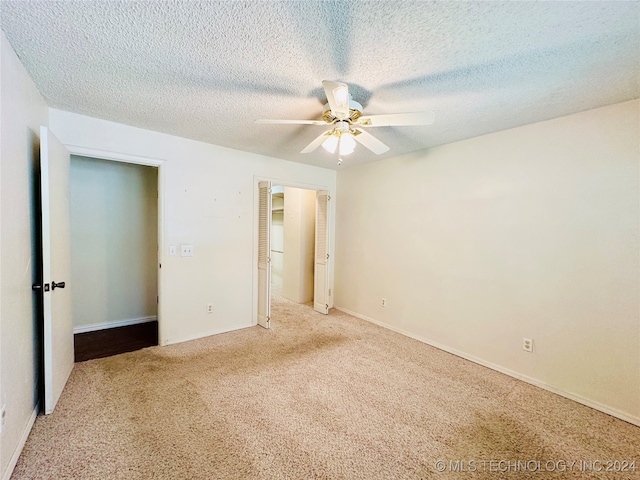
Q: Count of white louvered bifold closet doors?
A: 2